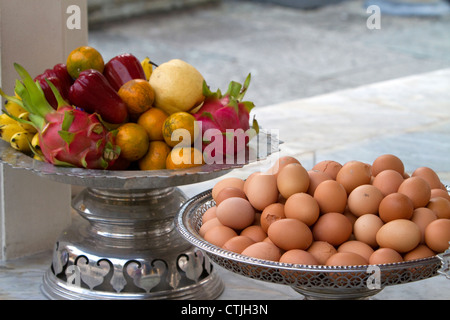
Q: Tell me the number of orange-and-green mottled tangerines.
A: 7